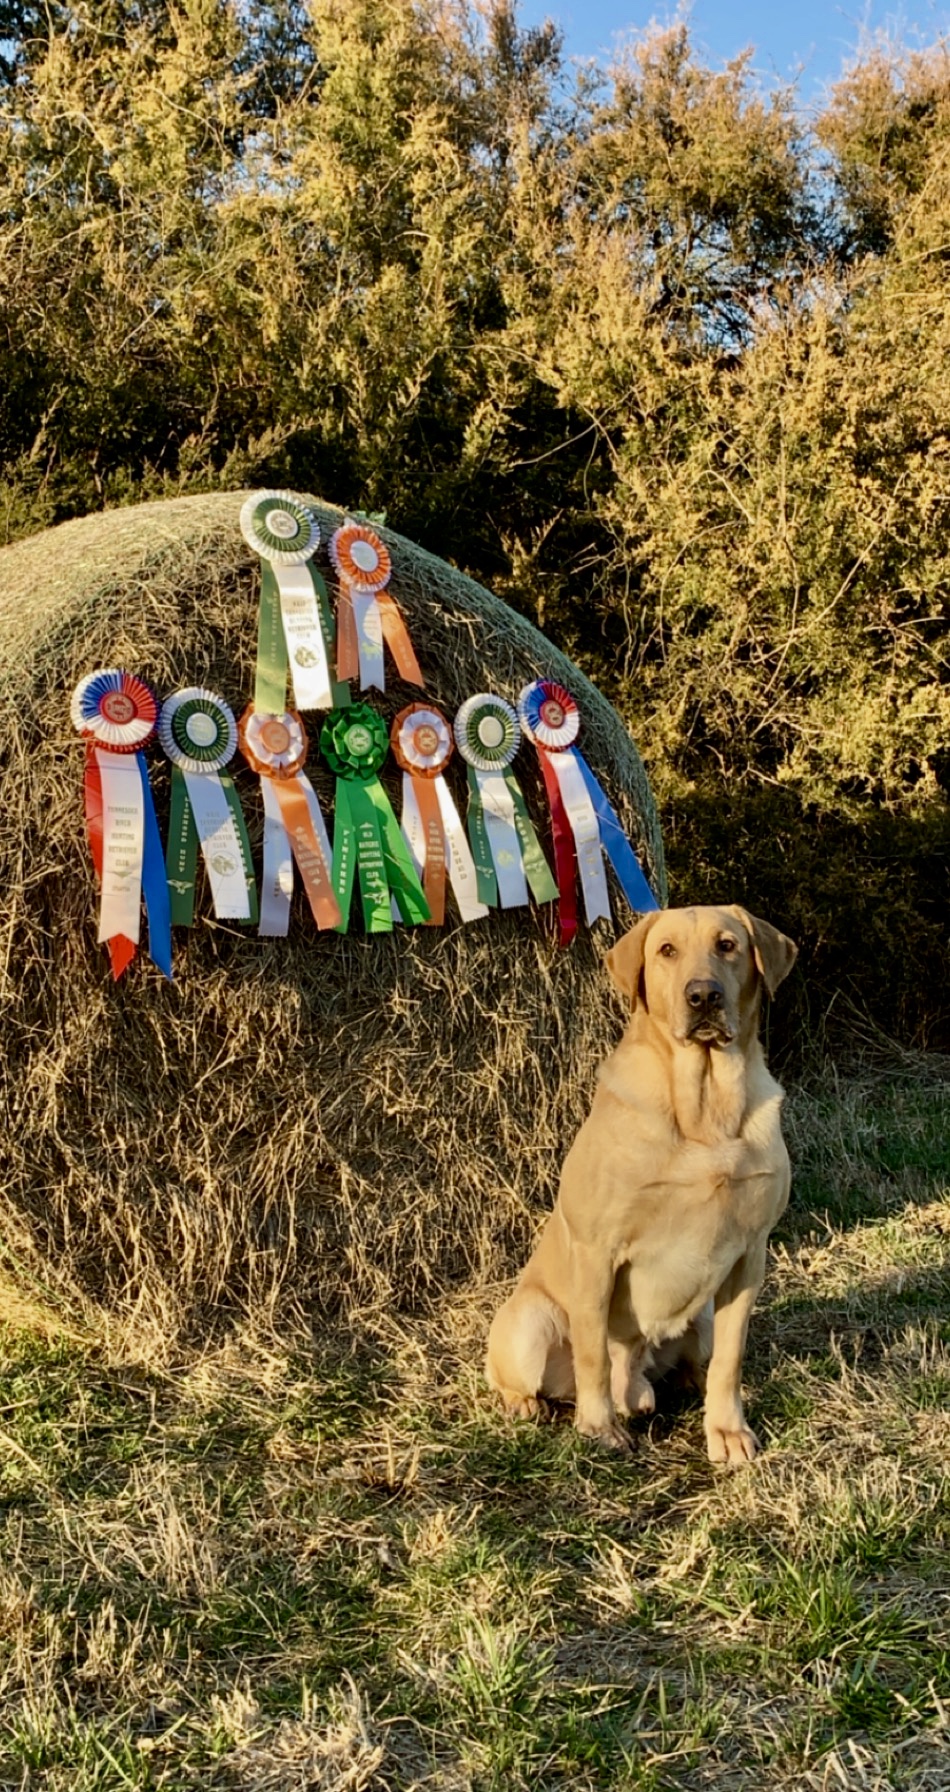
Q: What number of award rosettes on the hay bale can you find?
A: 9